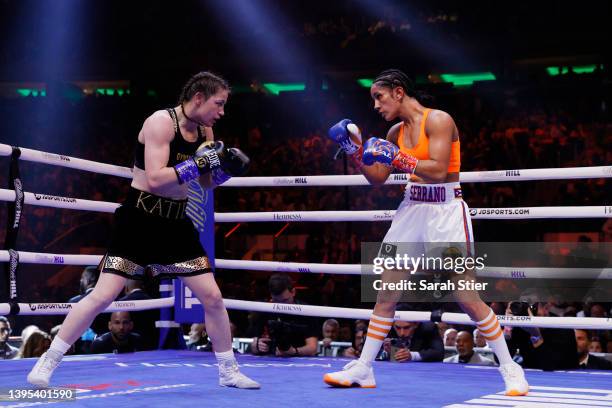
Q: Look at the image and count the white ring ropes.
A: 4